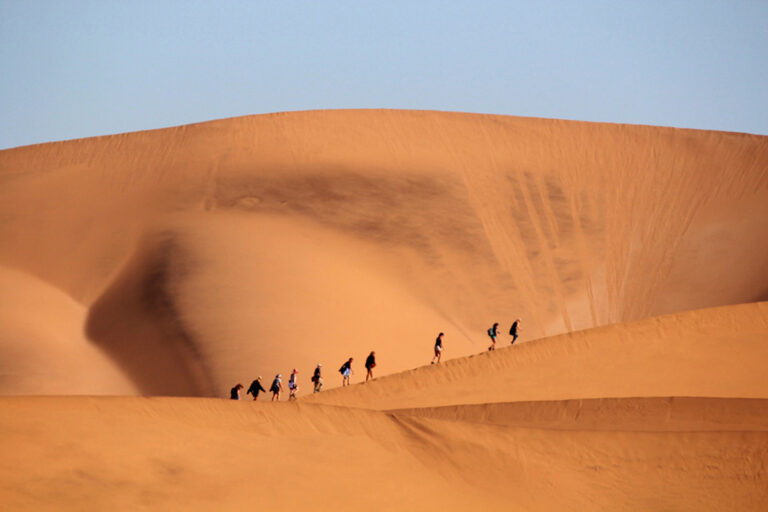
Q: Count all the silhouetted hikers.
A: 10